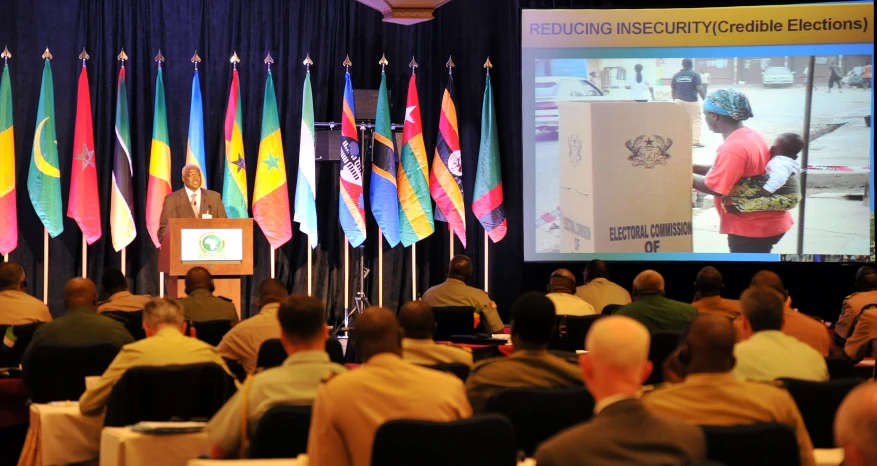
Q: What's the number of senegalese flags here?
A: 1